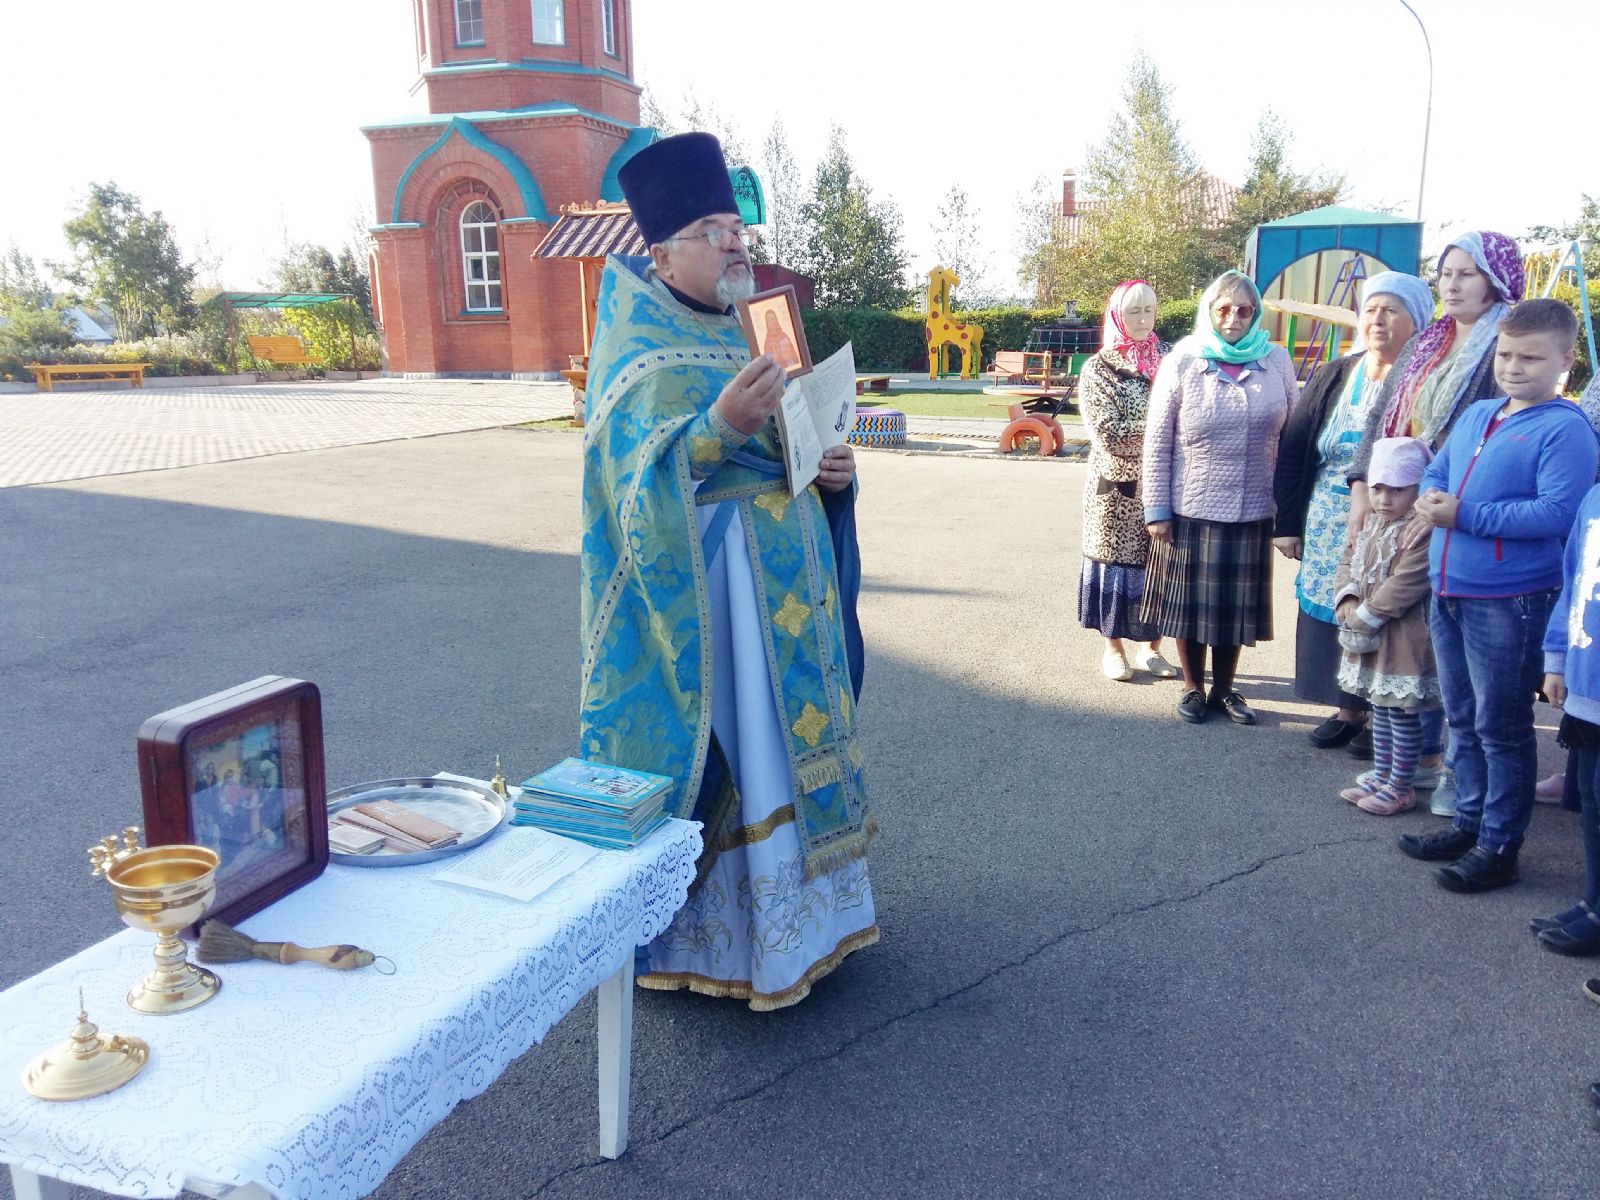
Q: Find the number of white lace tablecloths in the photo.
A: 1